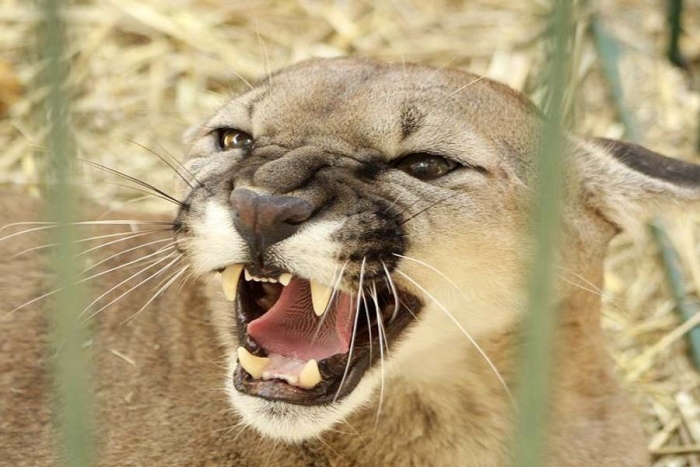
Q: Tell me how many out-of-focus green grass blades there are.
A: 2